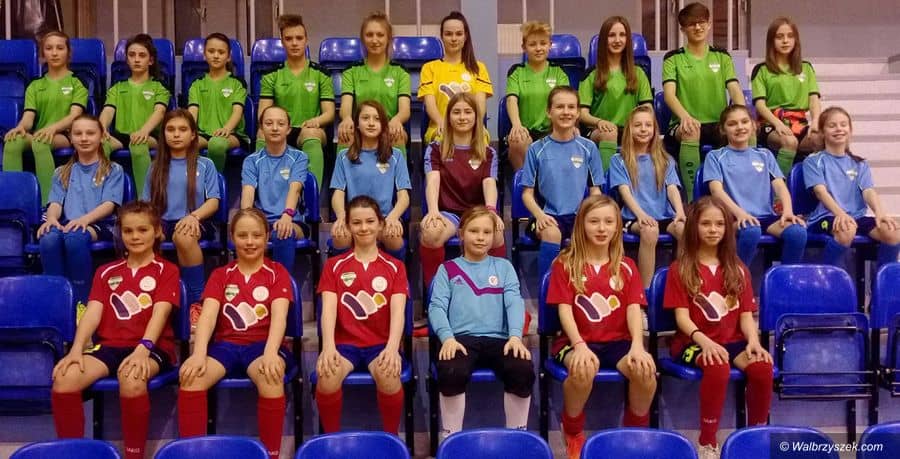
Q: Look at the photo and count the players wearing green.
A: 9